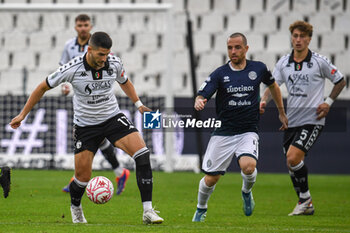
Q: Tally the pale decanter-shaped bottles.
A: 0